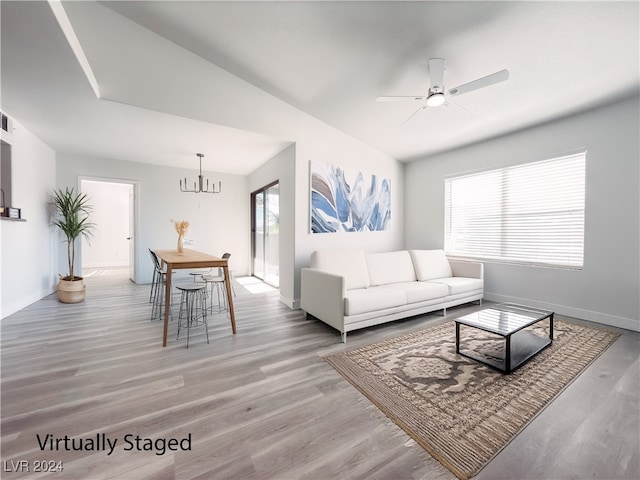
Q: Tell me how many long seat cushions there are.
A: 3